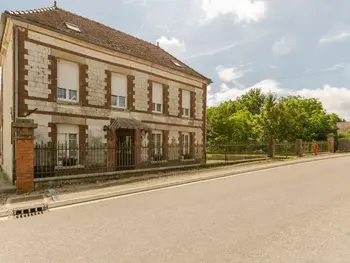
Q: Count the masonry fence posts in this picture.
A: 4